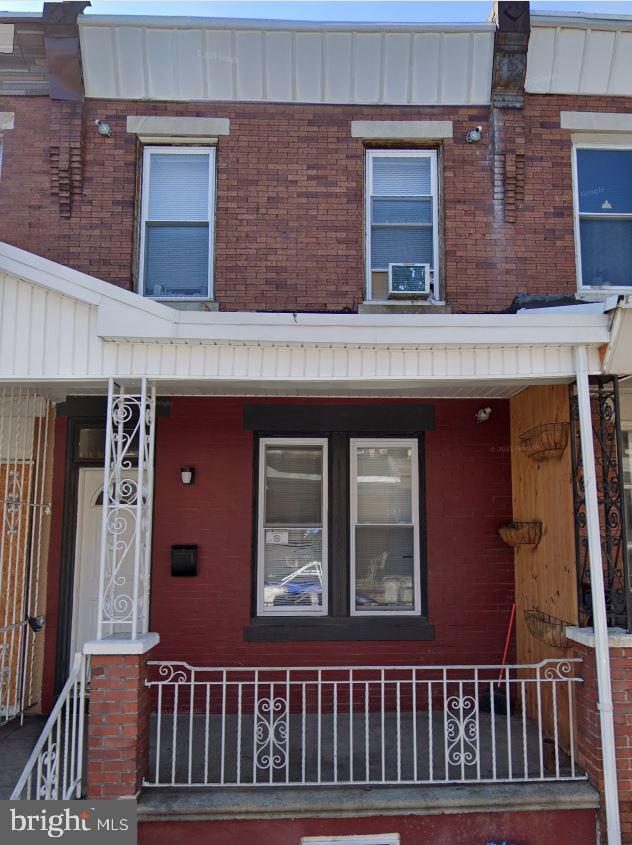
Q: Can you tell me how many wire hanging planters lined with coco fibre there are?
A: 3